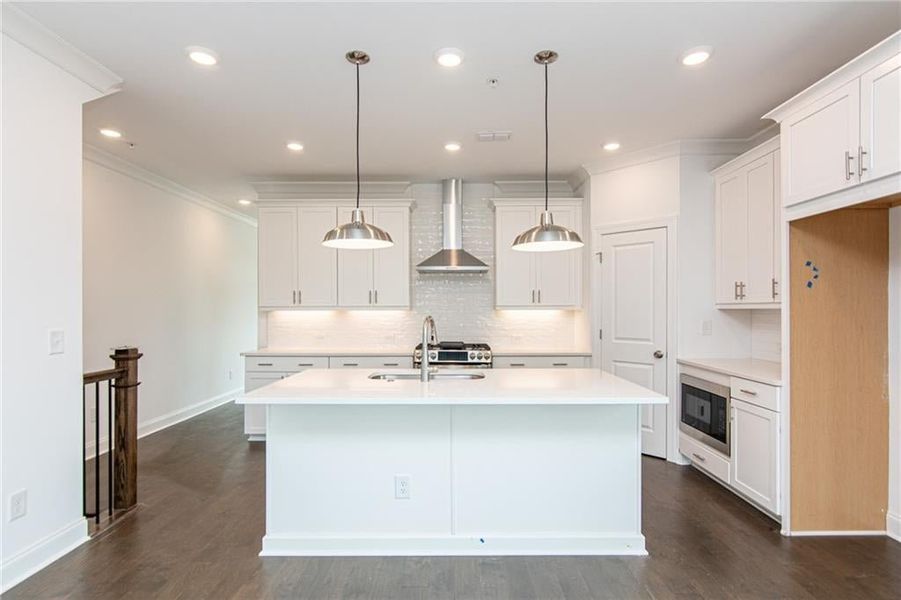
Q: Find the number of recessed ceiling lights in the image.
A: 8